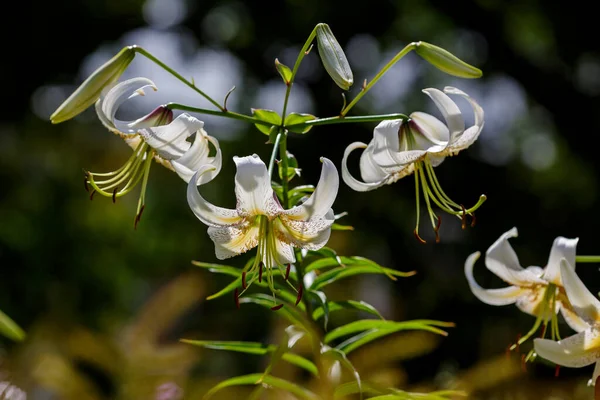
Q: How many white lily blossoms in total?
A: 5